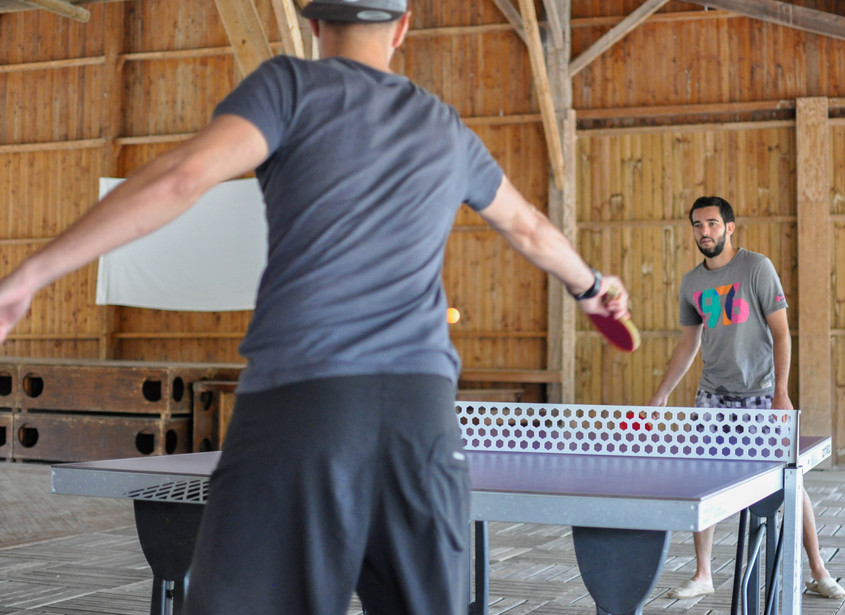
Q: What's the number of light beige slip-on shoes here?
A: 2